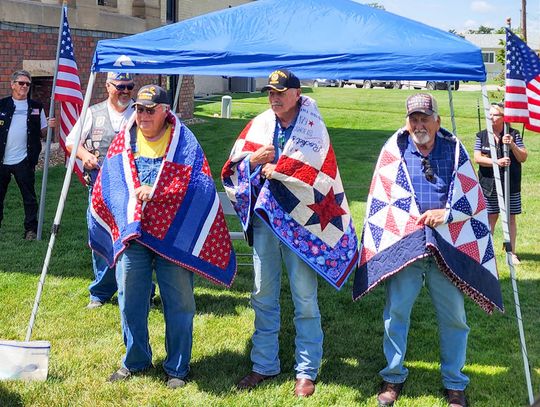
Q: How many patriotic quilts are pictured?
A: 3